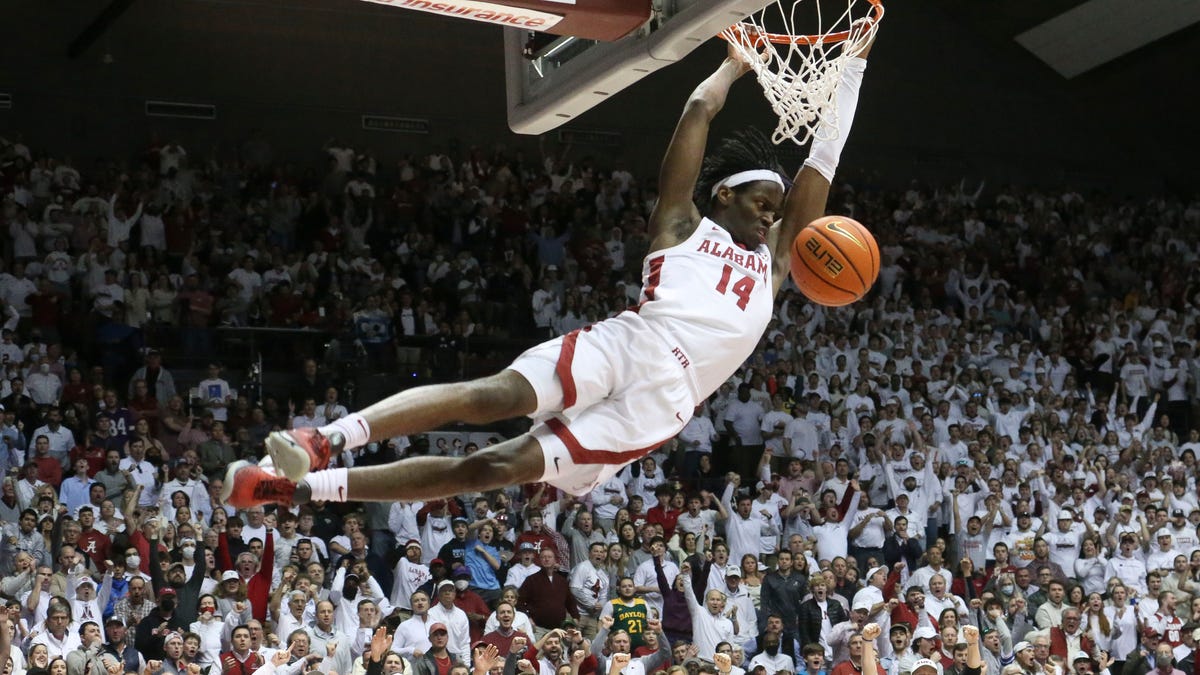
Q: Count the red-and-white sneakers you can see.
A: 2